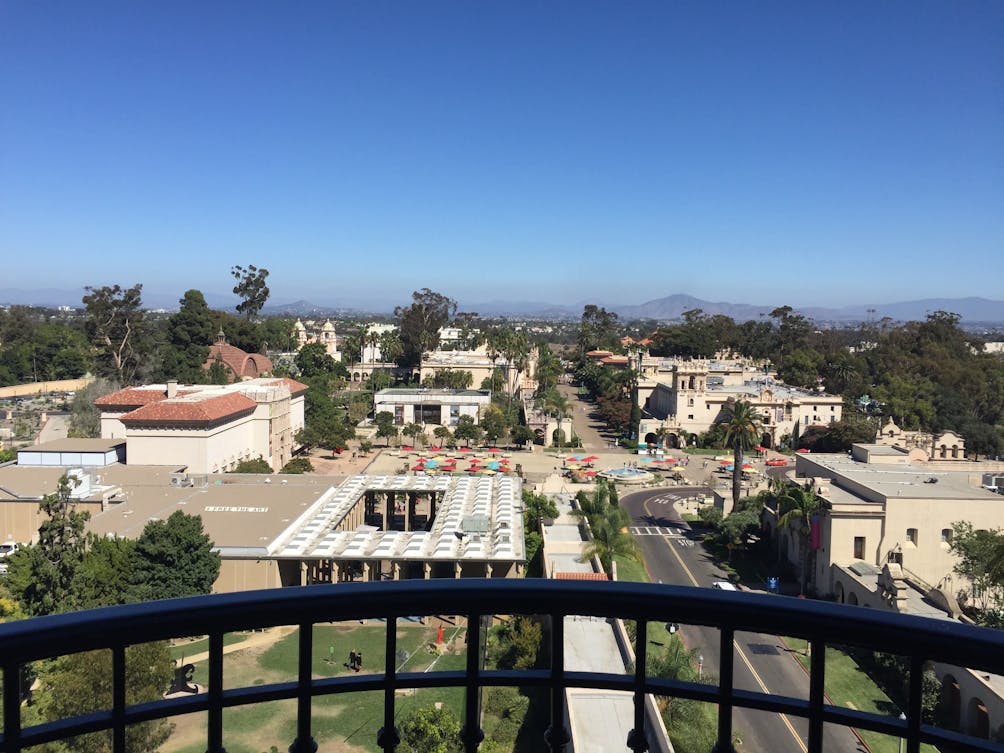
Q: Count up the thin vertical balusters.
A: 11